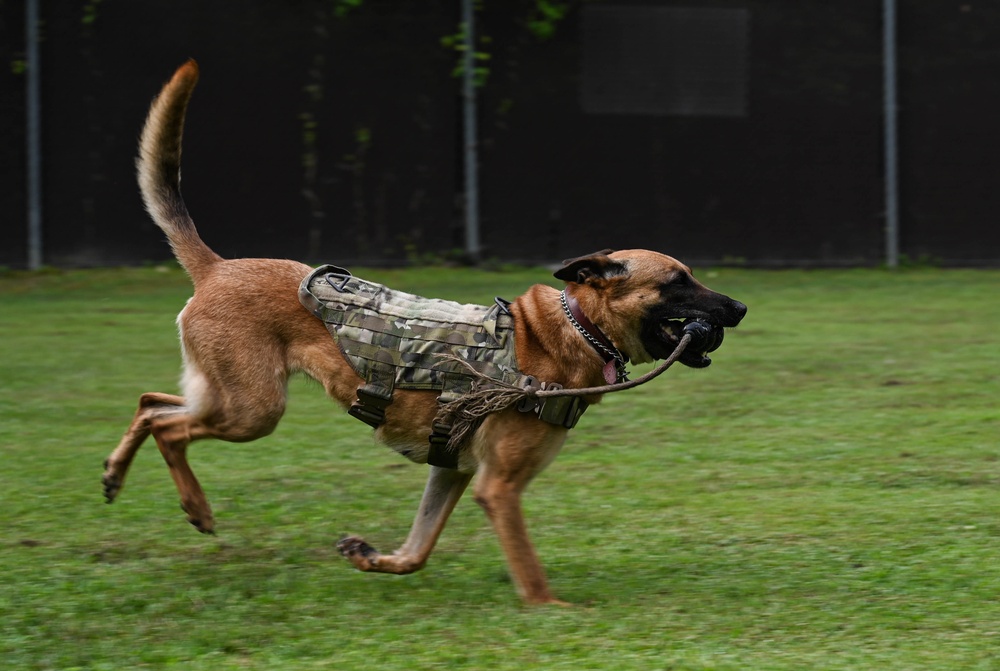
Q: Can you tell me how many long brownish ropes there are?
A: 1